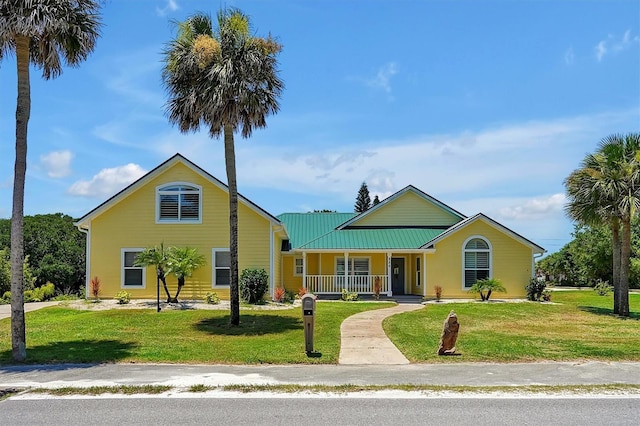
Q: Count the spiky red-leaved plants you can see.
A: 5